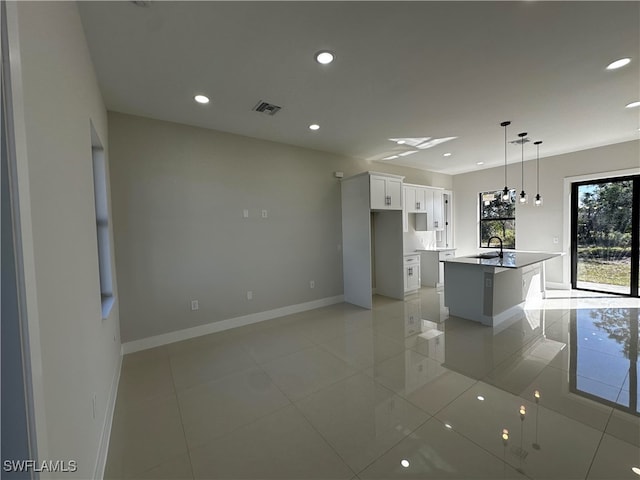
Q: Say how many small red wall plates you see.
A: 0